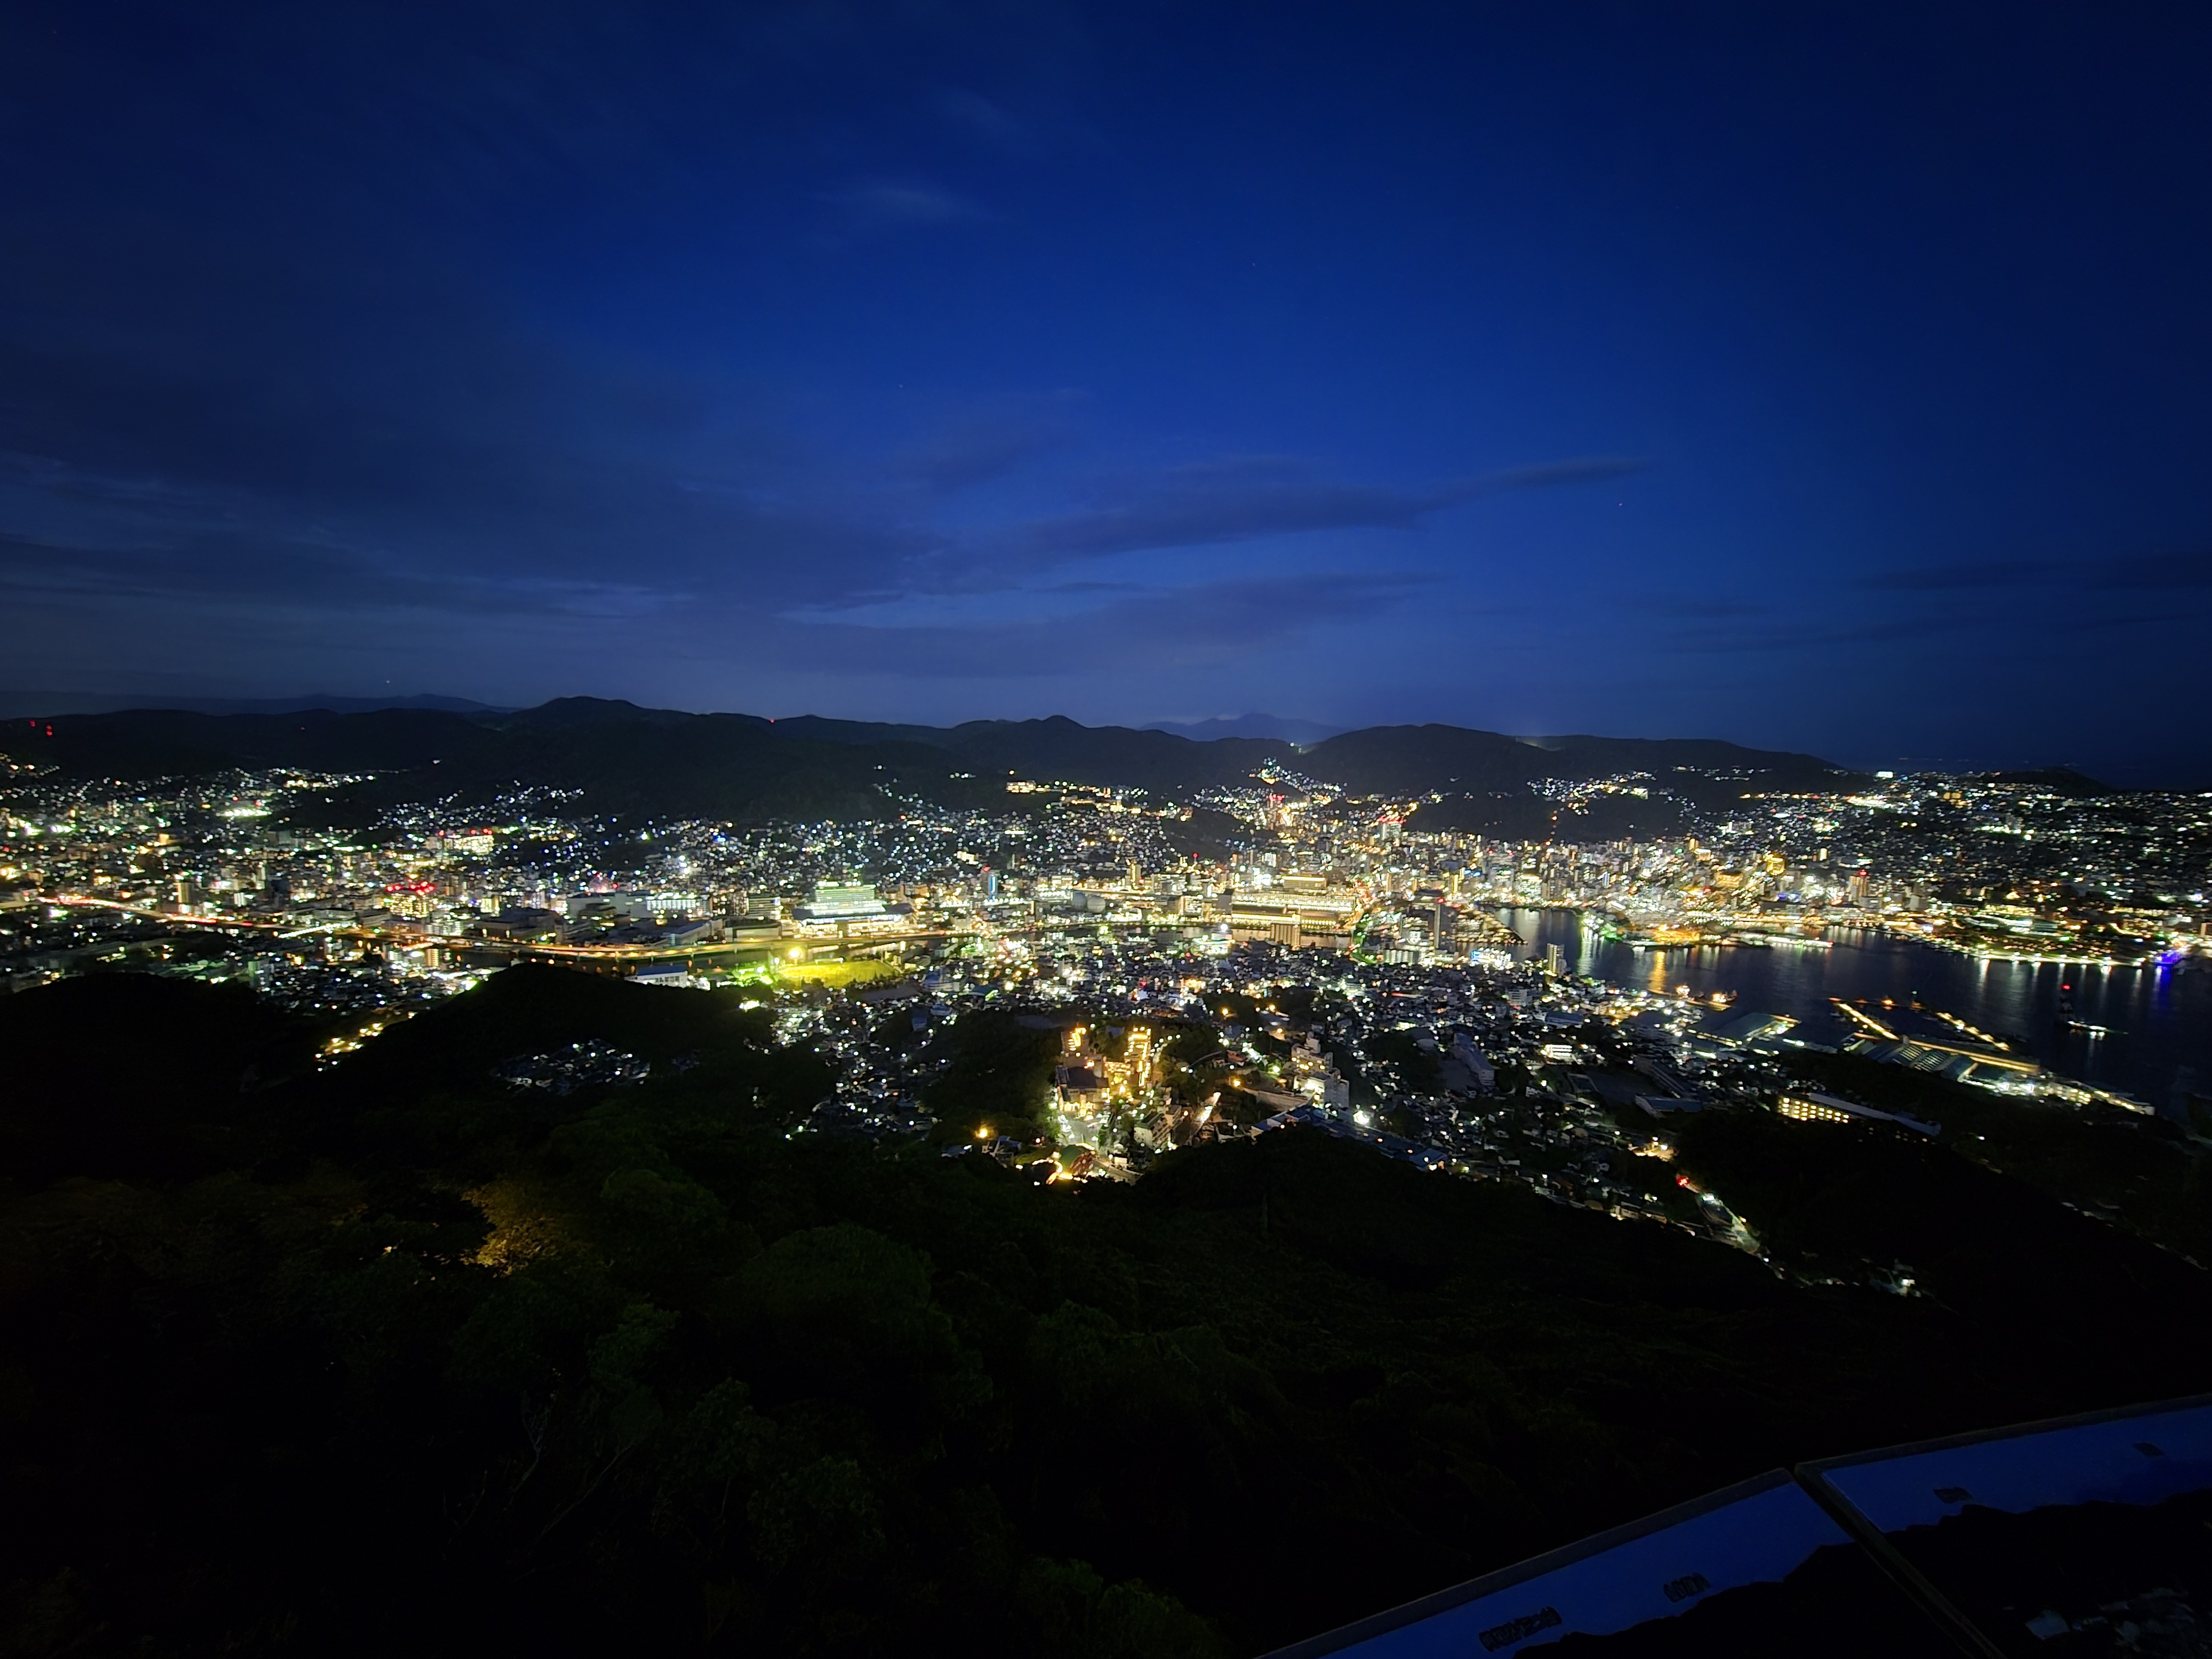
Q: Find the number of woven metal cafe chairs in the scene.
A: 0